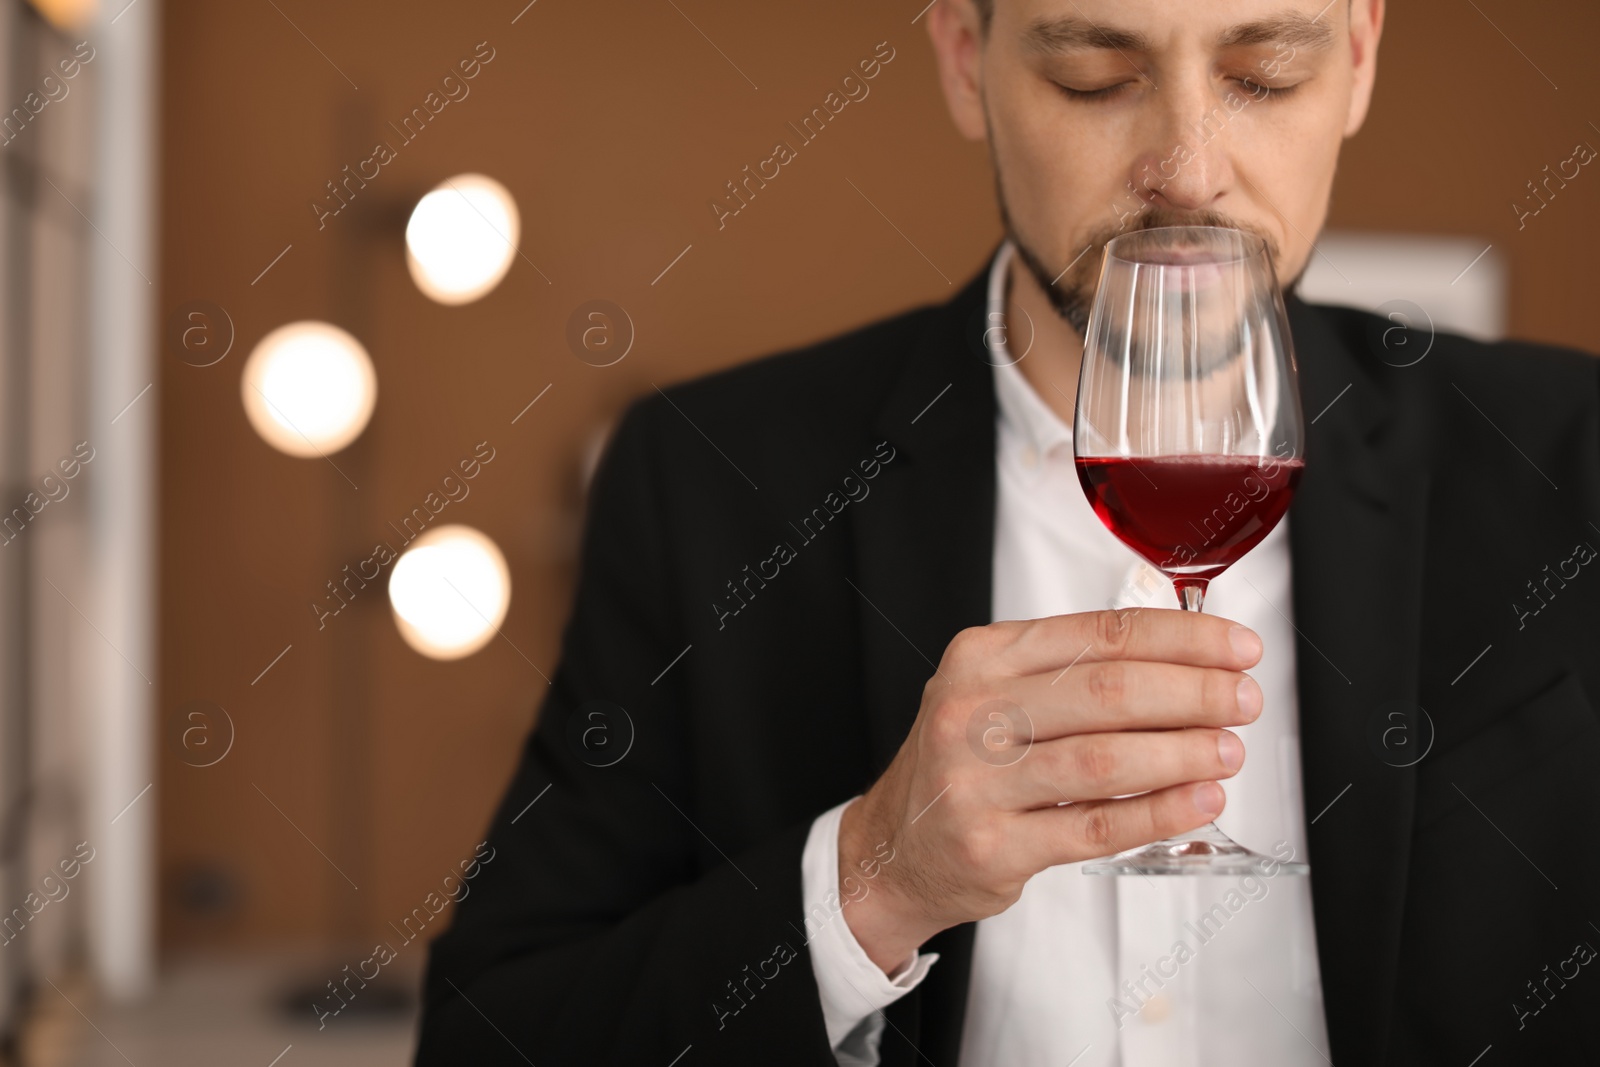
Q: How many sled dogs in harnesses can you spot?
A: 0